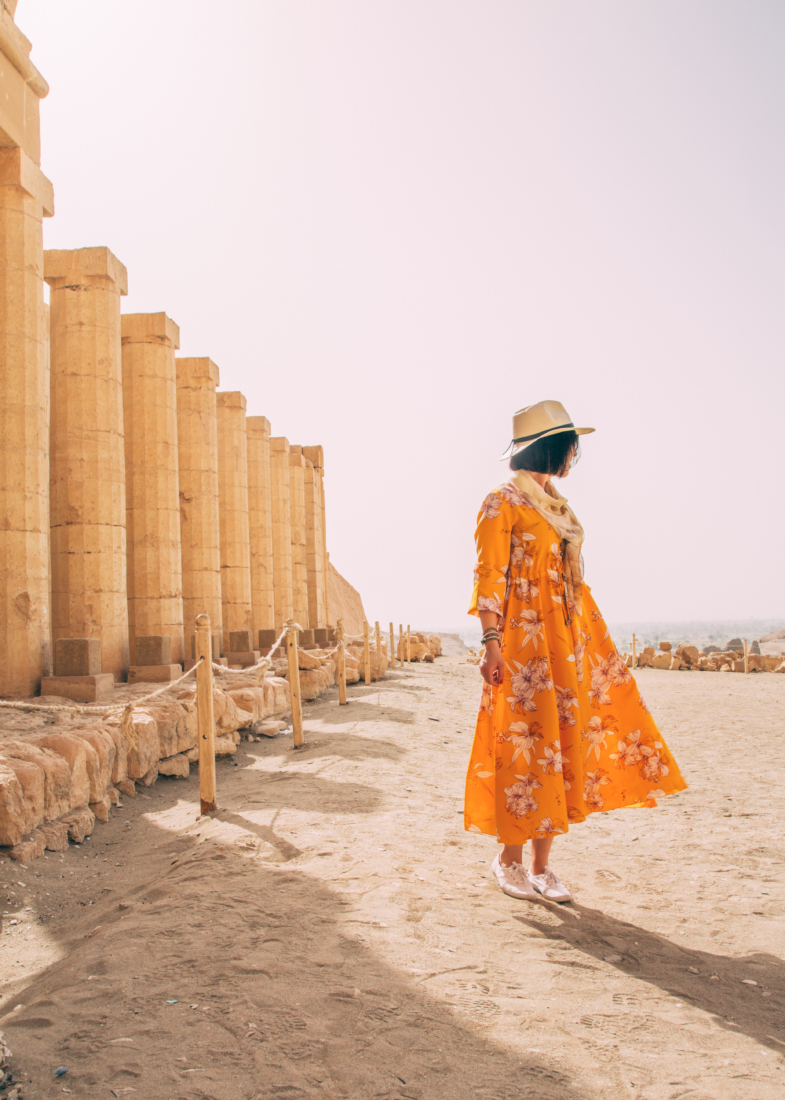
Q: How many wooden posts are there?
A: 10